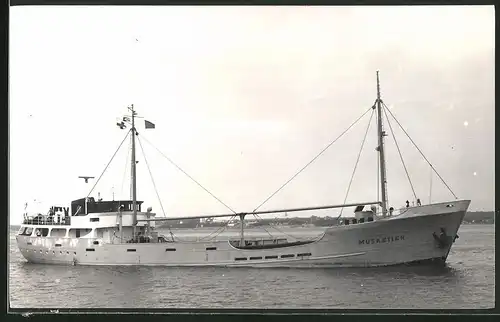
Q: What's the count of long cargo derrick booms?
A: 2